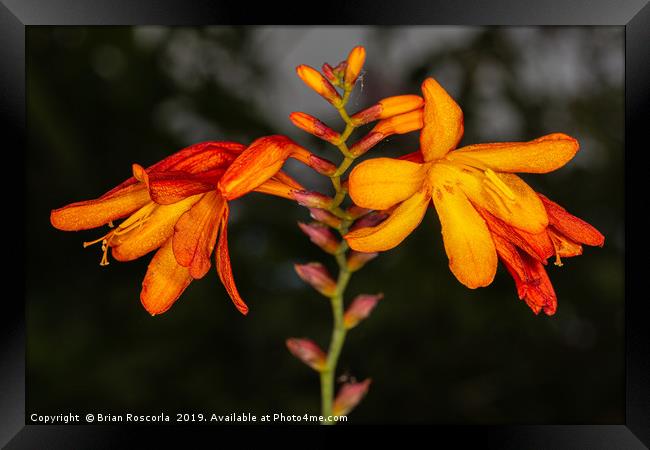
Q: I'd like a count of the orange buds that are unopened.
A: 5